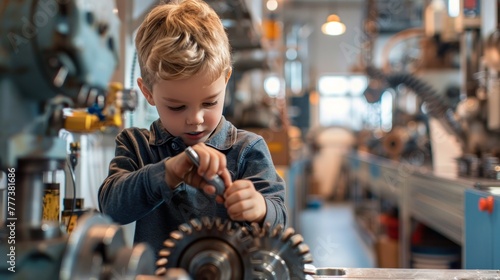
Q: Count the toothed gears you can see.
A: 2